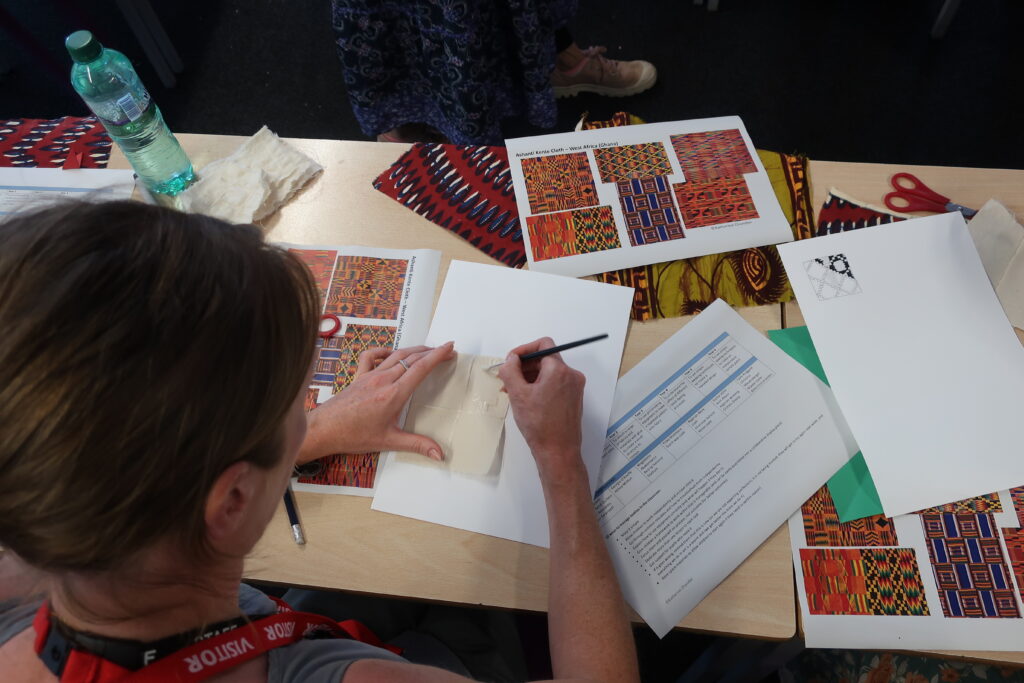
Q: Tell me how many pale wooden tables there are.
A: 2